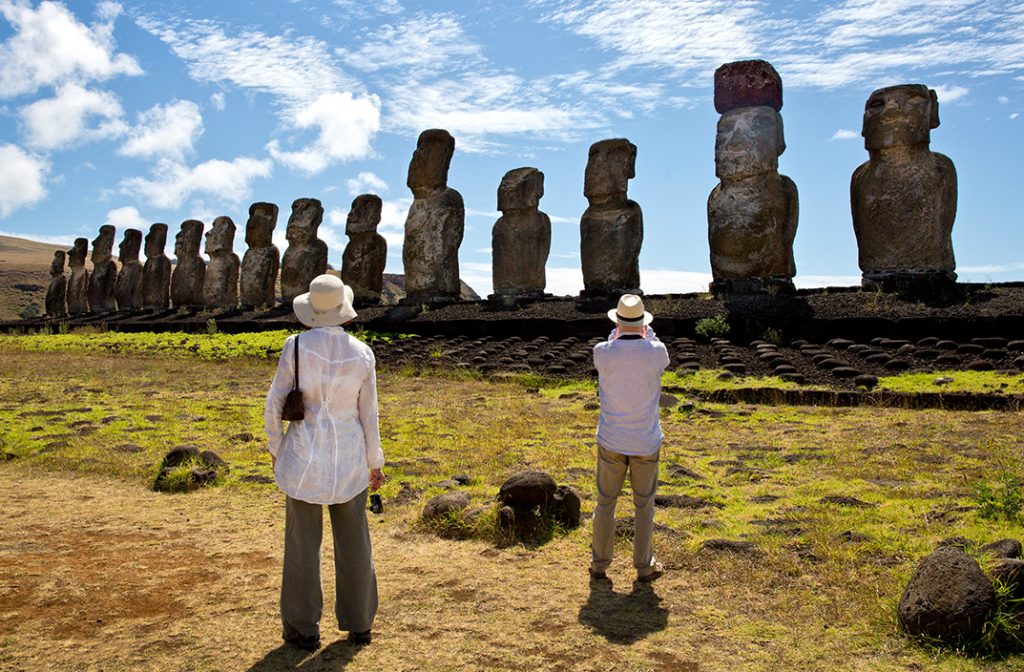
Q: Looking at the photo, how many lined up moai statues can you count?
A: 15